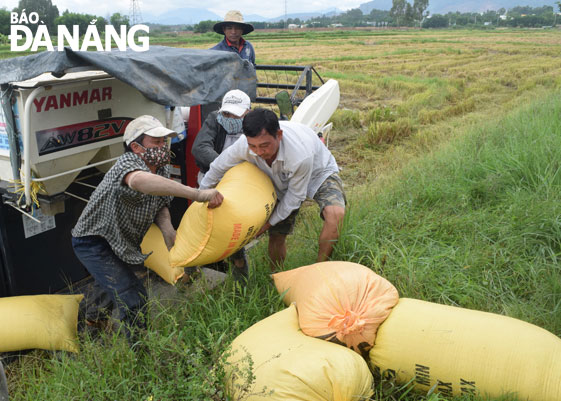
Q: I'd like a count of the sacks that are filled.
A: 6